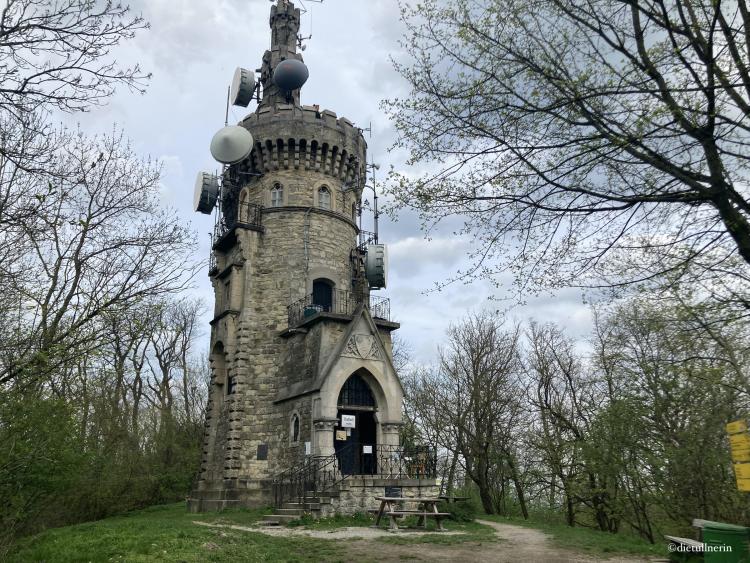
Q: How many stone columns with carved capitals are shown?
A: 2